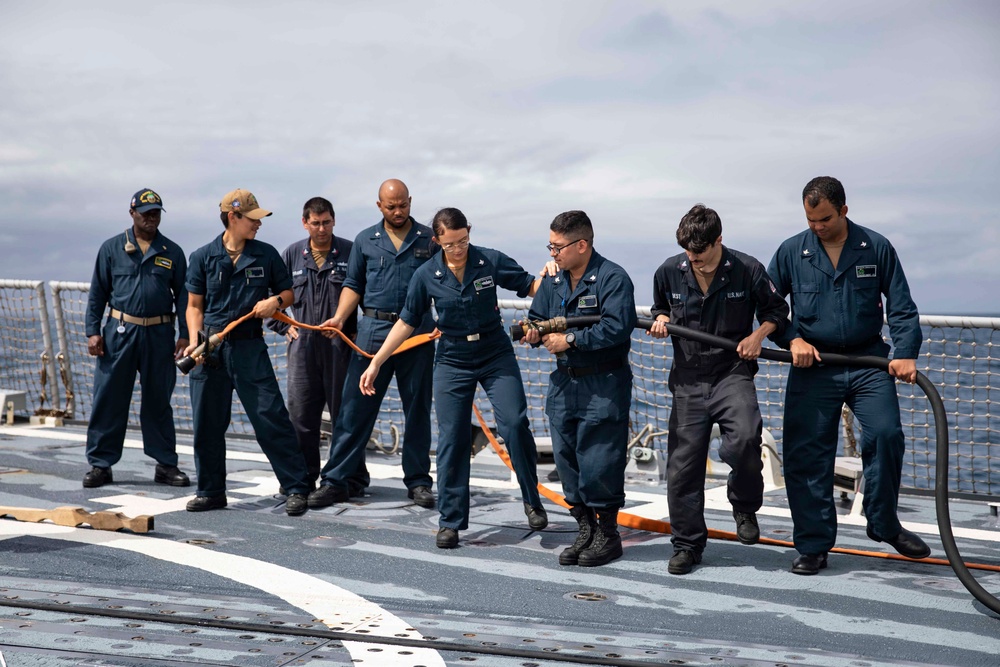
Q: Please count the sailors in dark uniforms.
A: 8